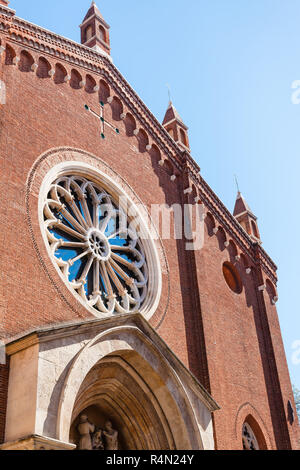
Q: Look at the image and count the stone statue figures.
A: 2